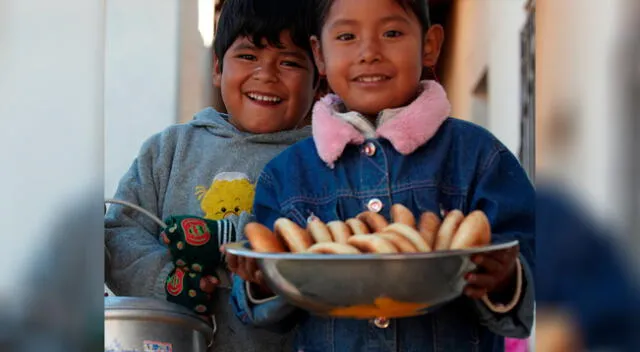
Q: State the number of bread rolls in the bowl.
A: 14